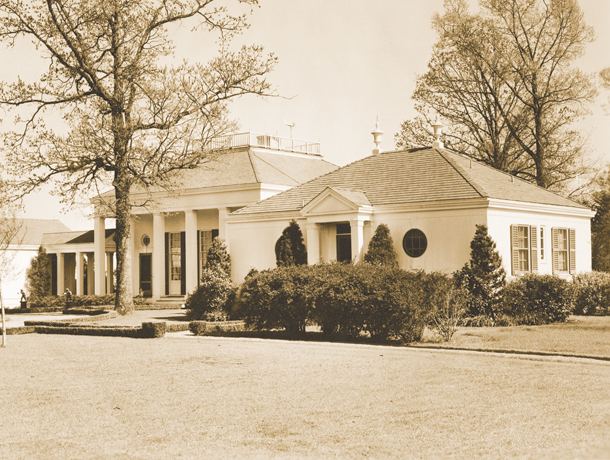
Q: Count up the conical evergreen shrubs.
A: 5